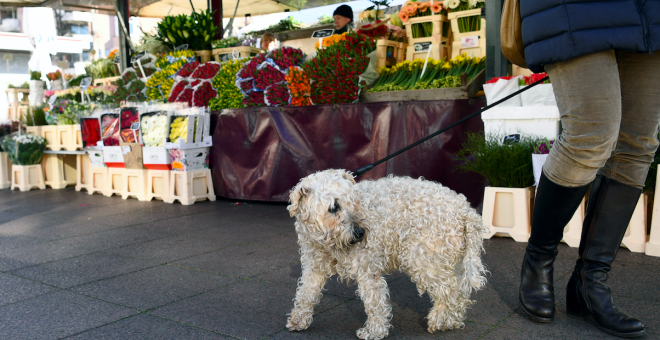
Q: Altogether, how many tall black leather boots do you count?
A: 2